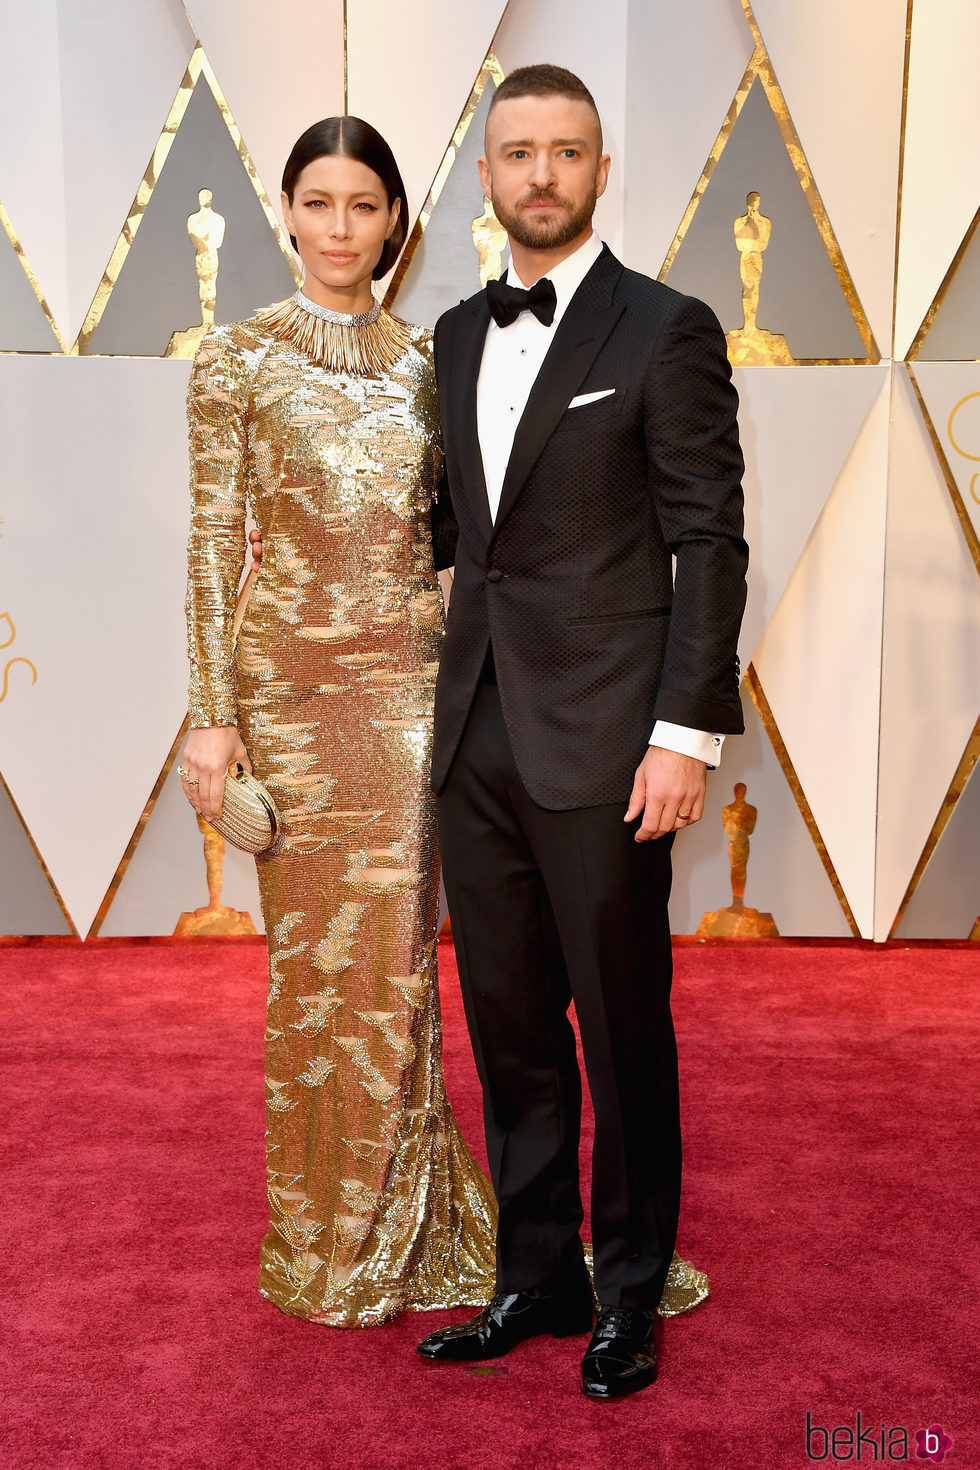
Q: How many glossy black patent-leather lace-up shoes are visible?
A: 2